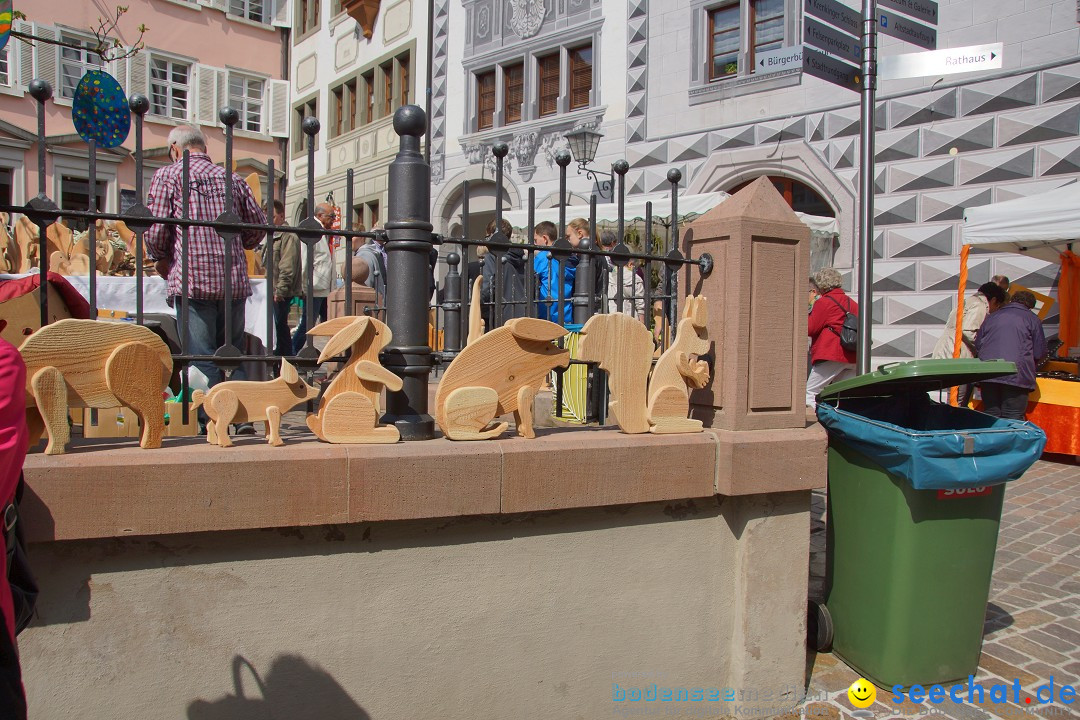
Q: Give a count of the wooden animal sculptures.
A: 5